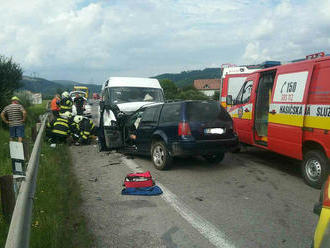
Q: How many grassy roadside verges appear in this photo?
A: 1